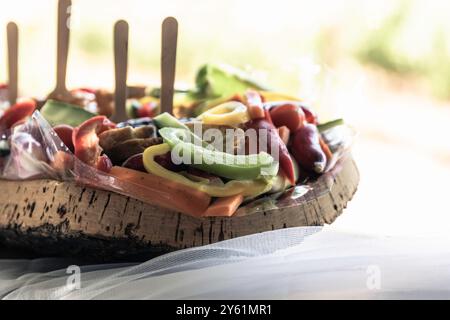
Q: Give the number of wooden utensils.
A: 4